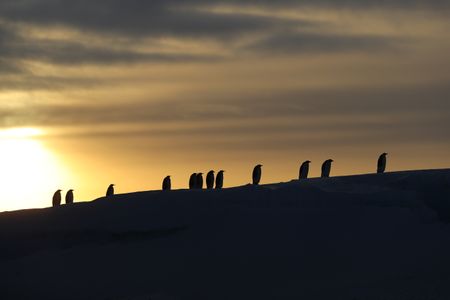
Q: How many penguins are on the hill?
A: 12